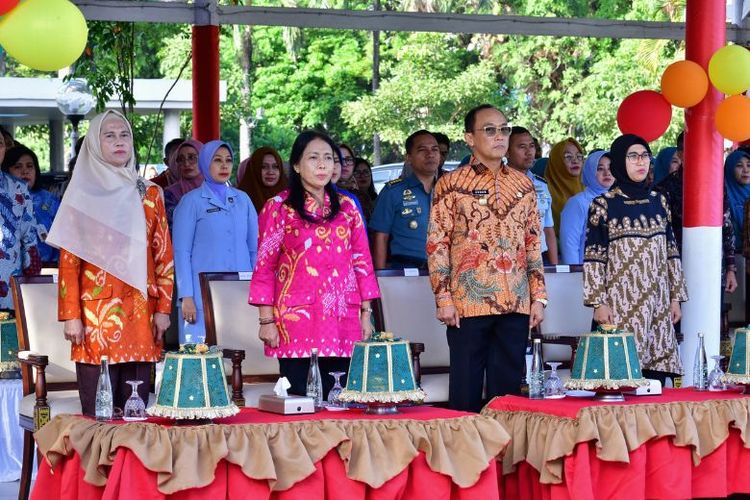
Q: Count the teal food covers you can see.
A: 5